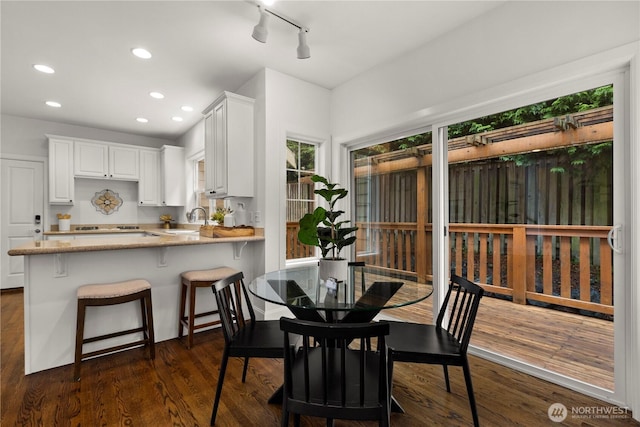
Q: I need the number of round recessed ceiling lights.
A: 7